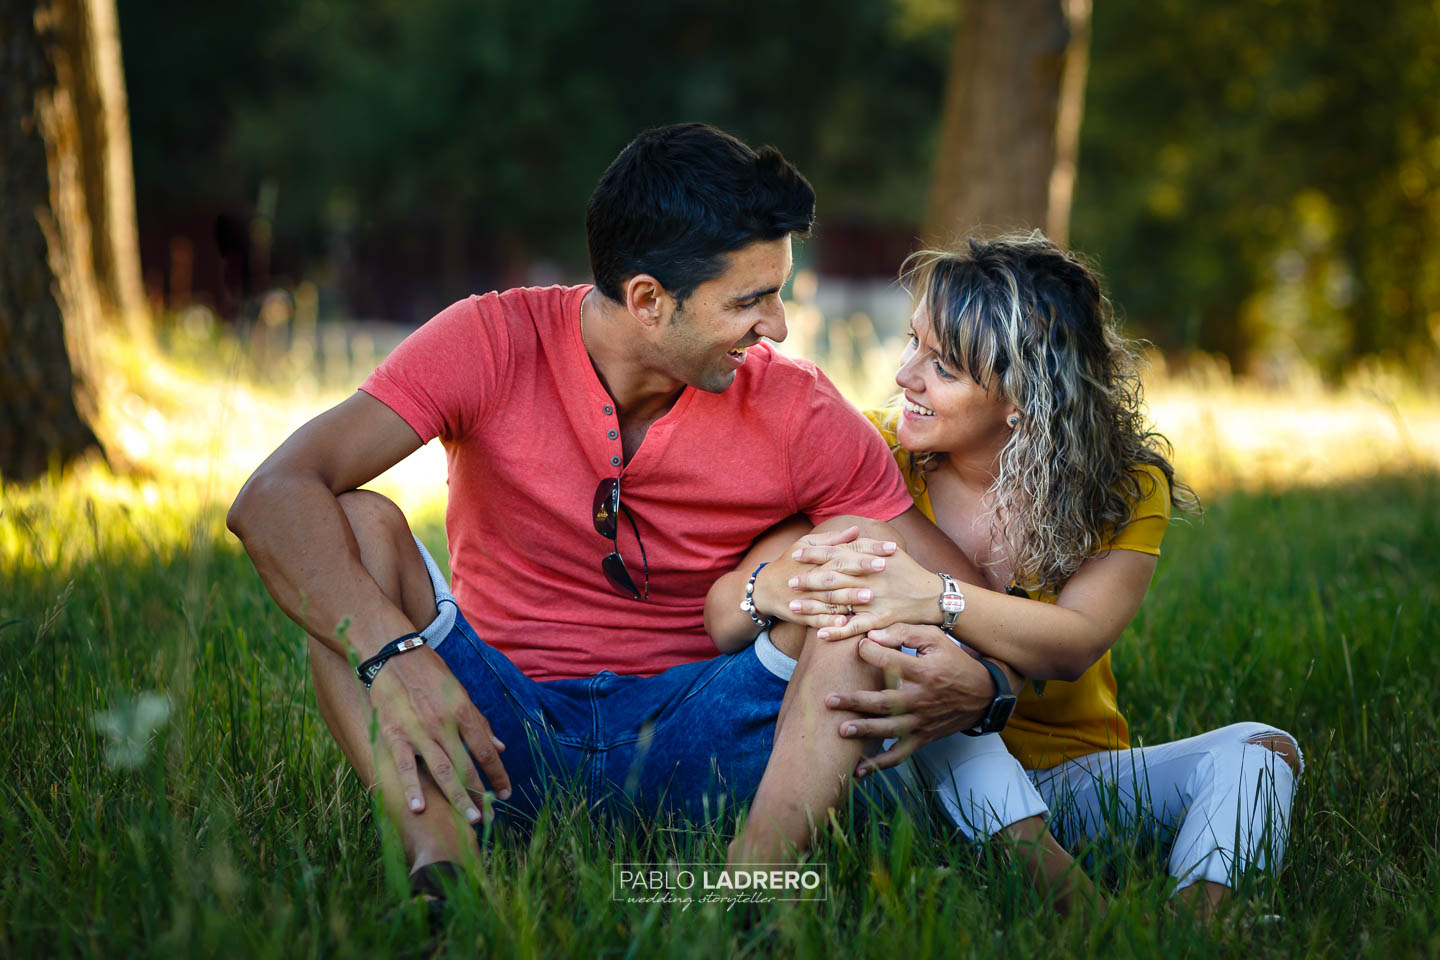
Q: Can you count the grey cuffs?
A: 2